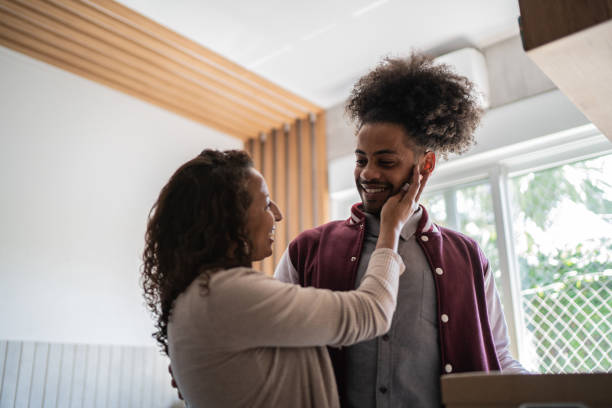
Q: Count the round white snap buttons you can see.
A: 4